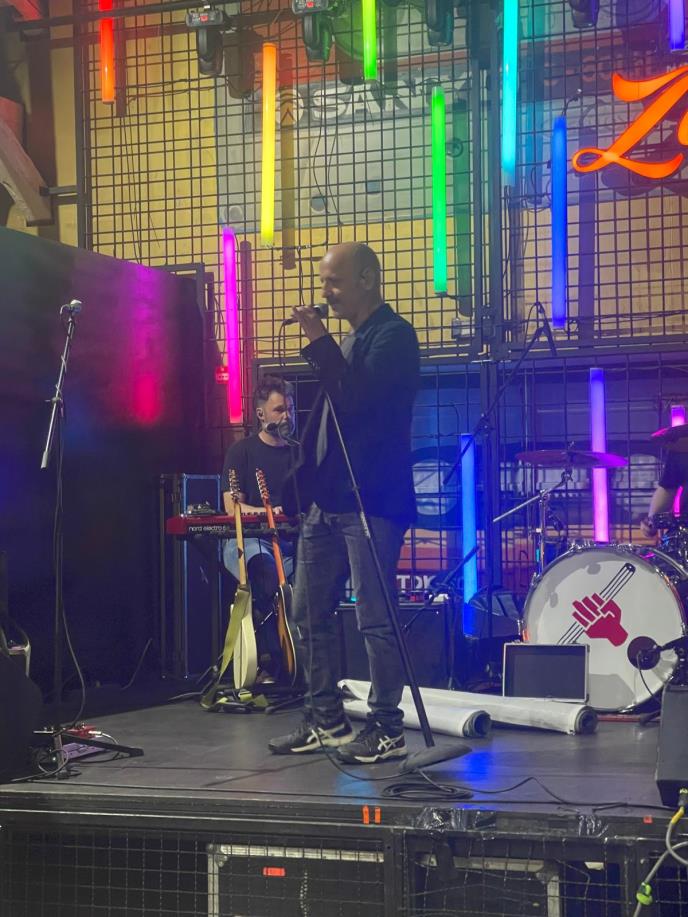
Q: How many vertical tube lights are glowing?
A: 11